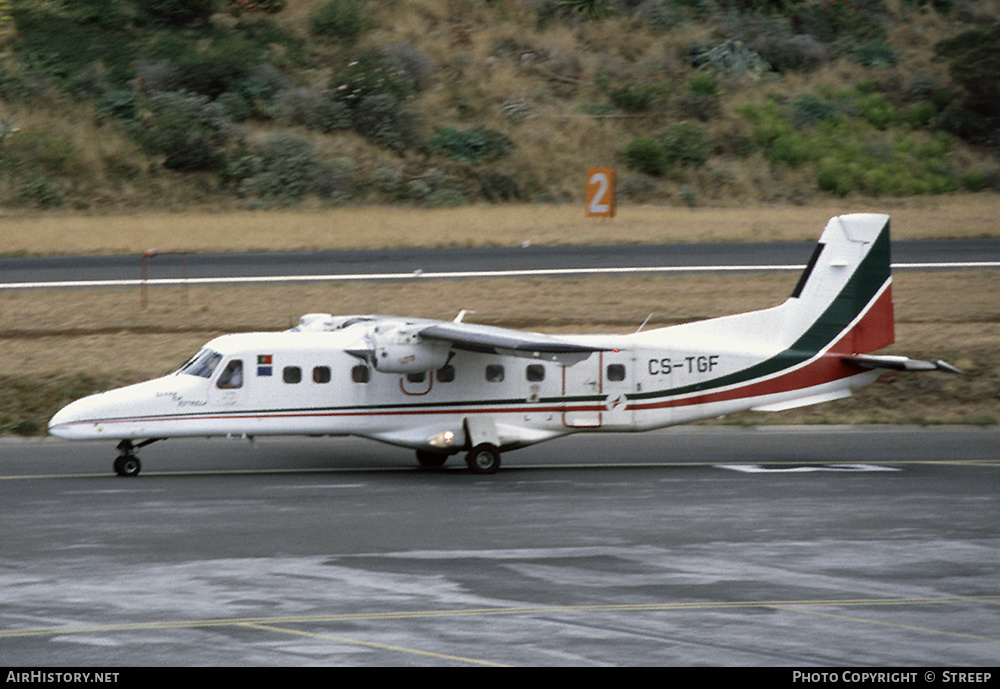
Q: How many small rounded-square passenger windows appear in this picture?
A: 8